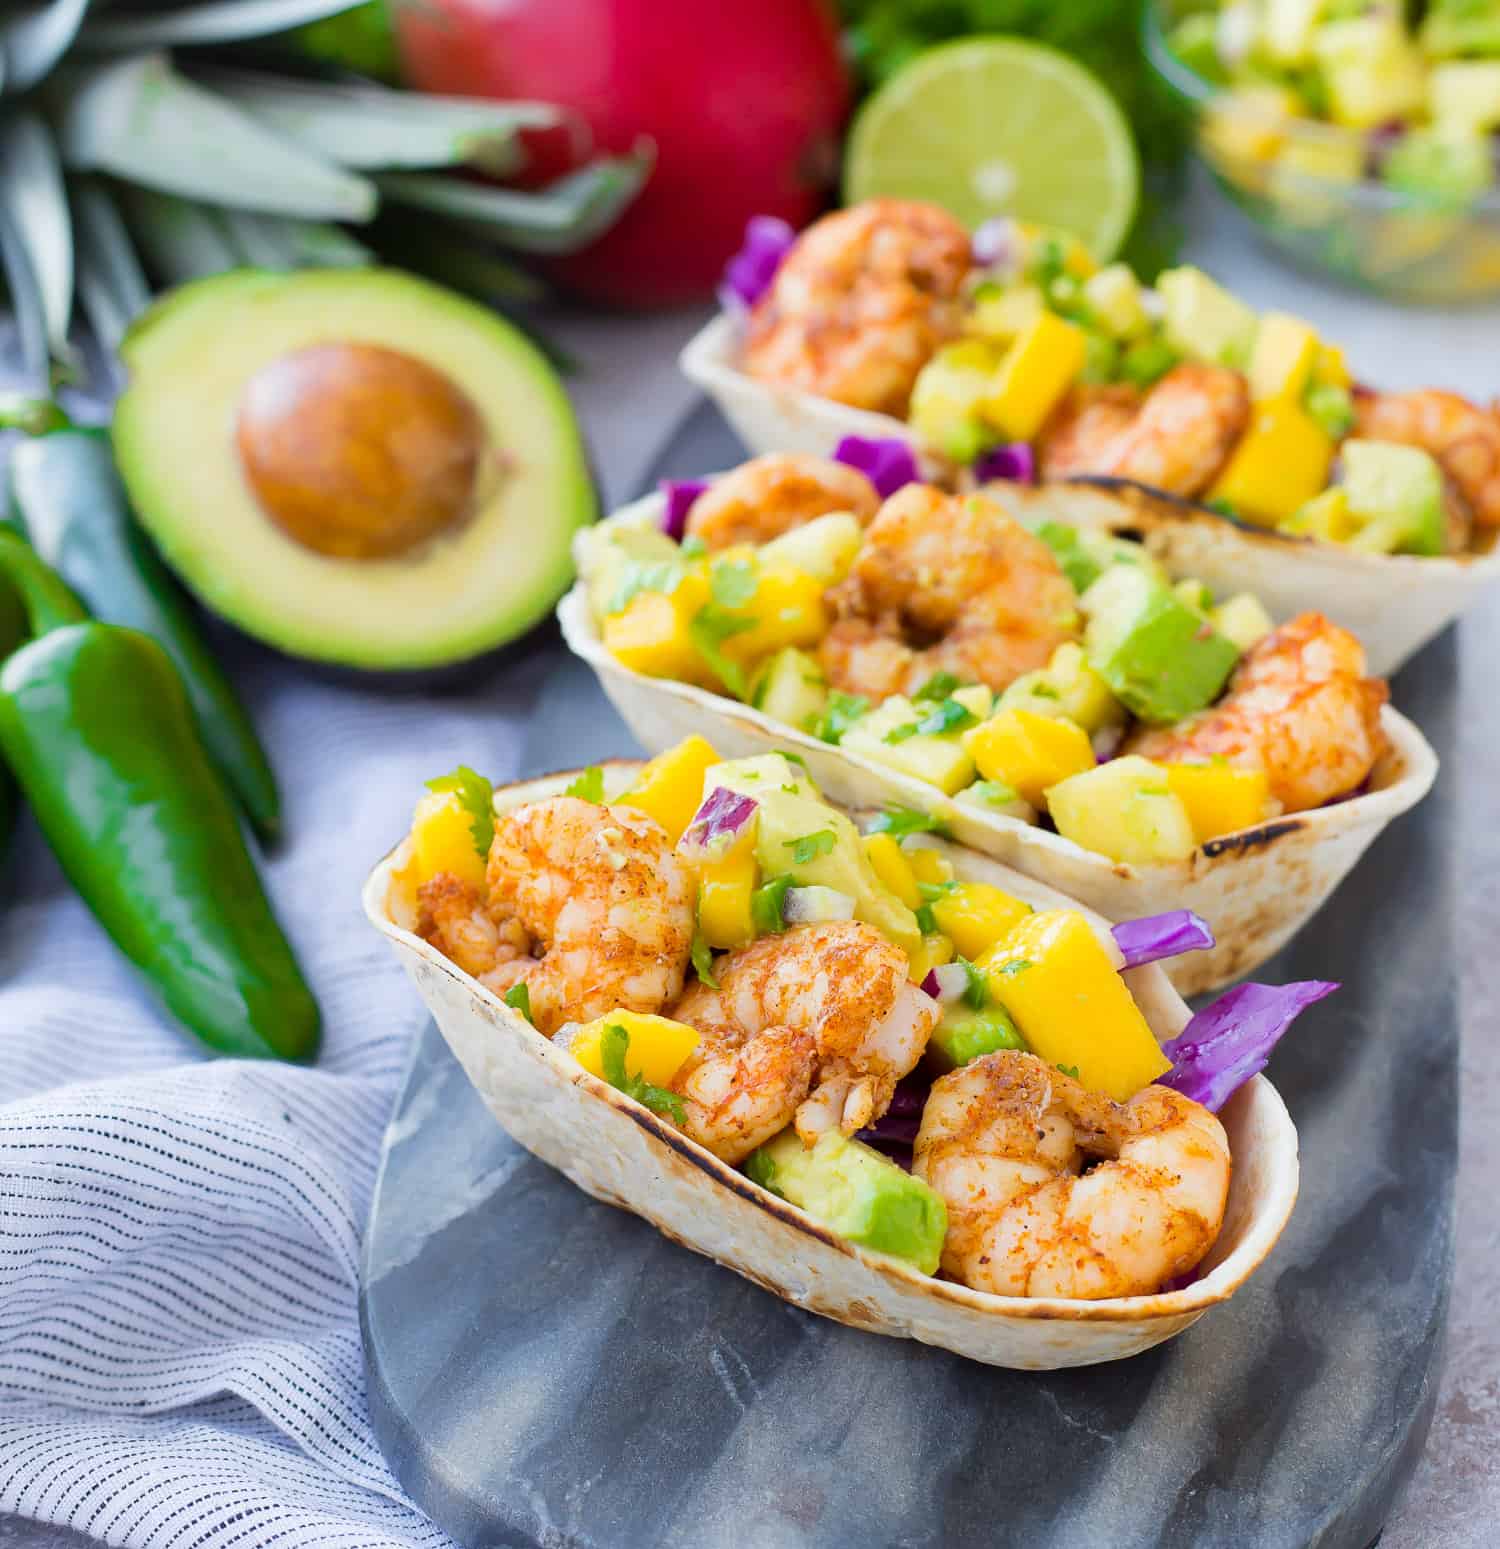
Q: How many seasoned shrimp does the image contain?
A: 9